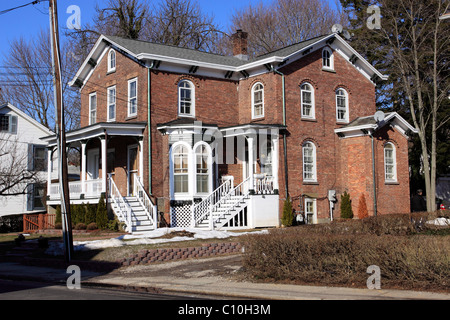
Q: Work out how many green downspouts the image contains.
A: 3